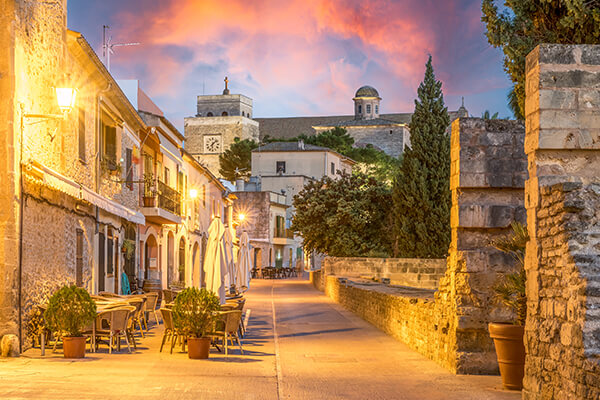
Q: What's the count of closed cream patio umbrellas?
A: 3